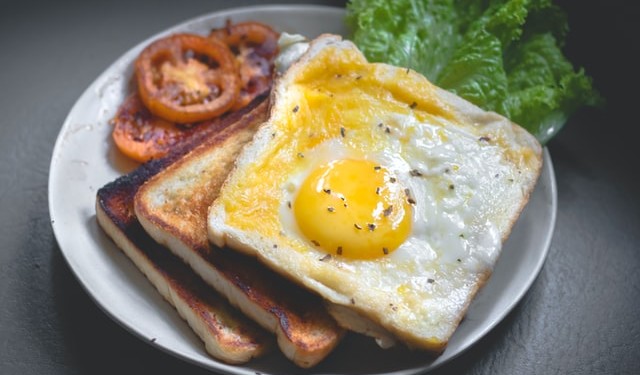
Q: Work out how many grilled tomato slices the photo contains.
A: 3